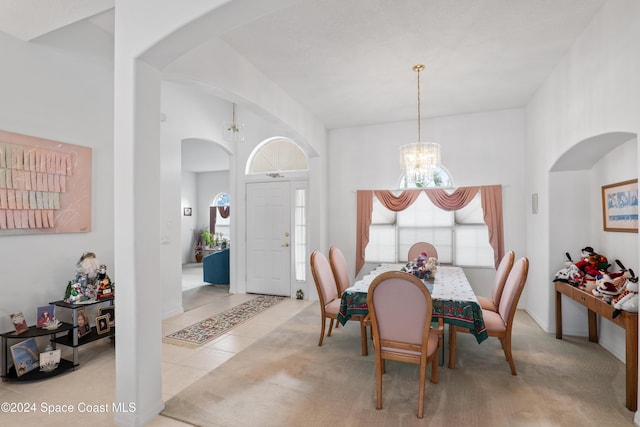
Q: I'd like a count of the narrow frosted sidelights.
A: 1